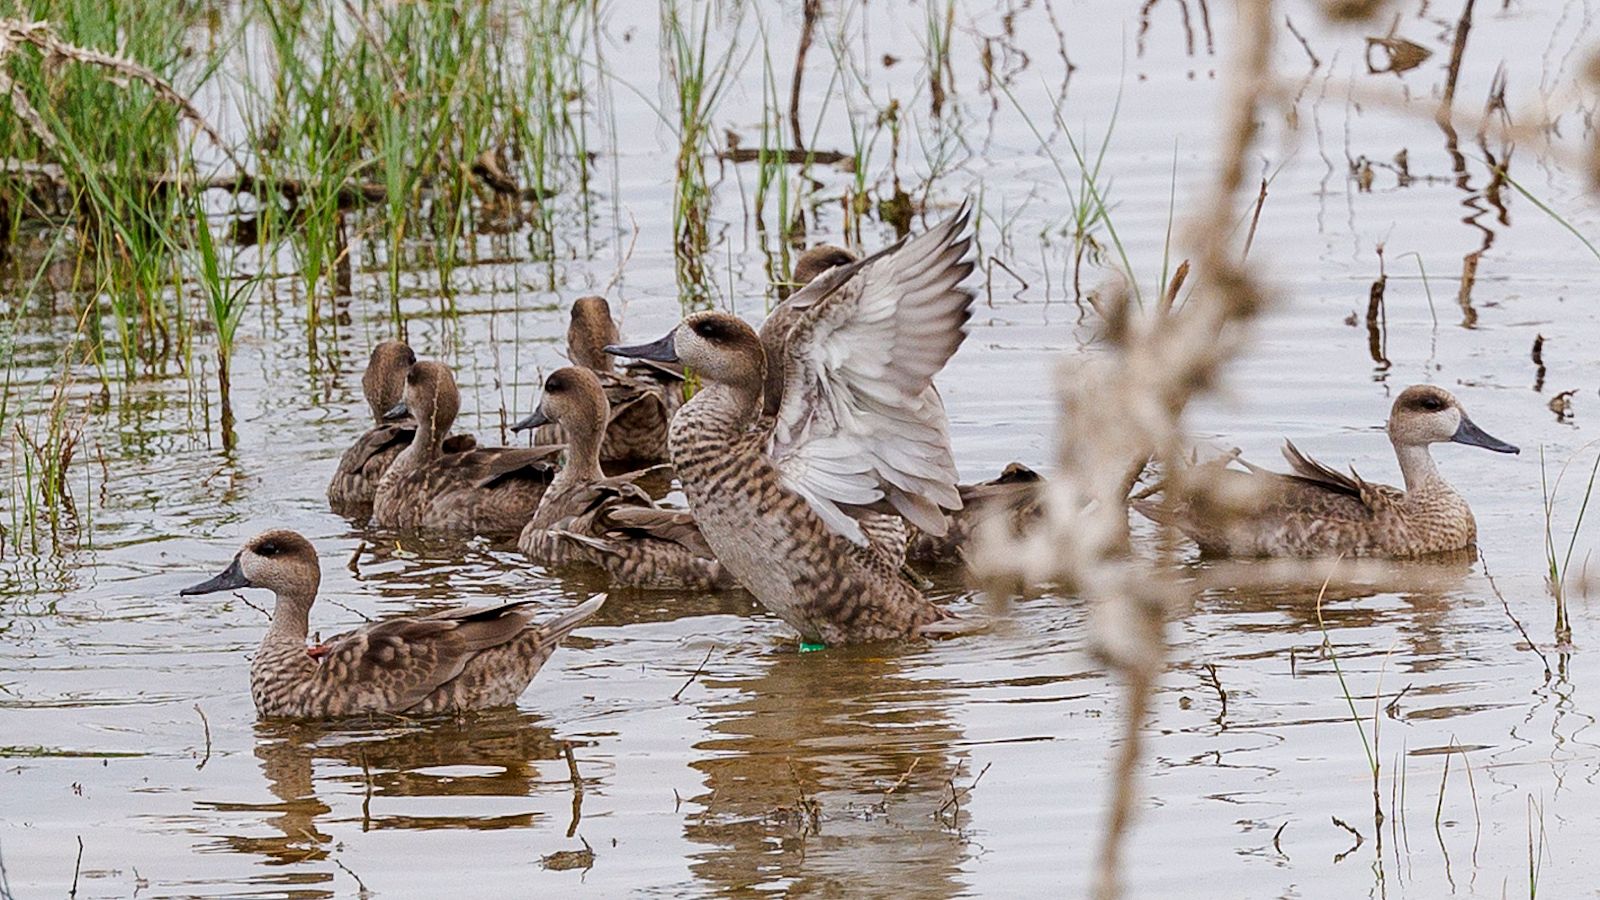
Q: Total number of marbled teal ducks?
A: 9